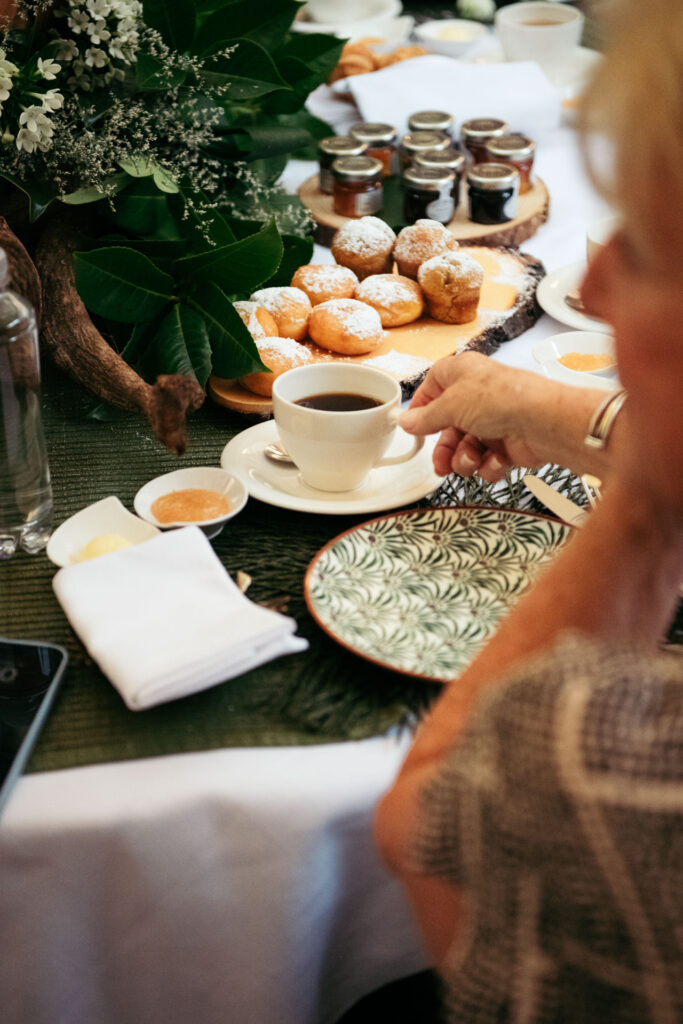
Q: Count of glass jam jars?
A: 10